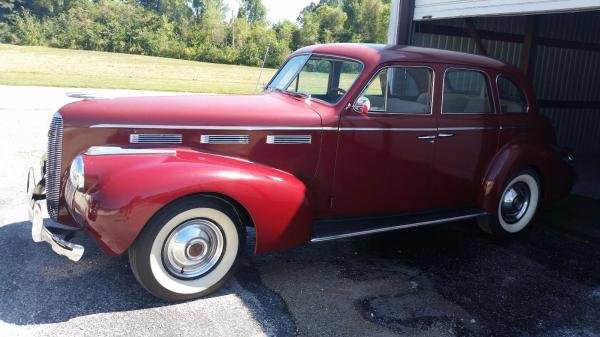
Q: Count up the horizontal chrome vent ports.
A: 3